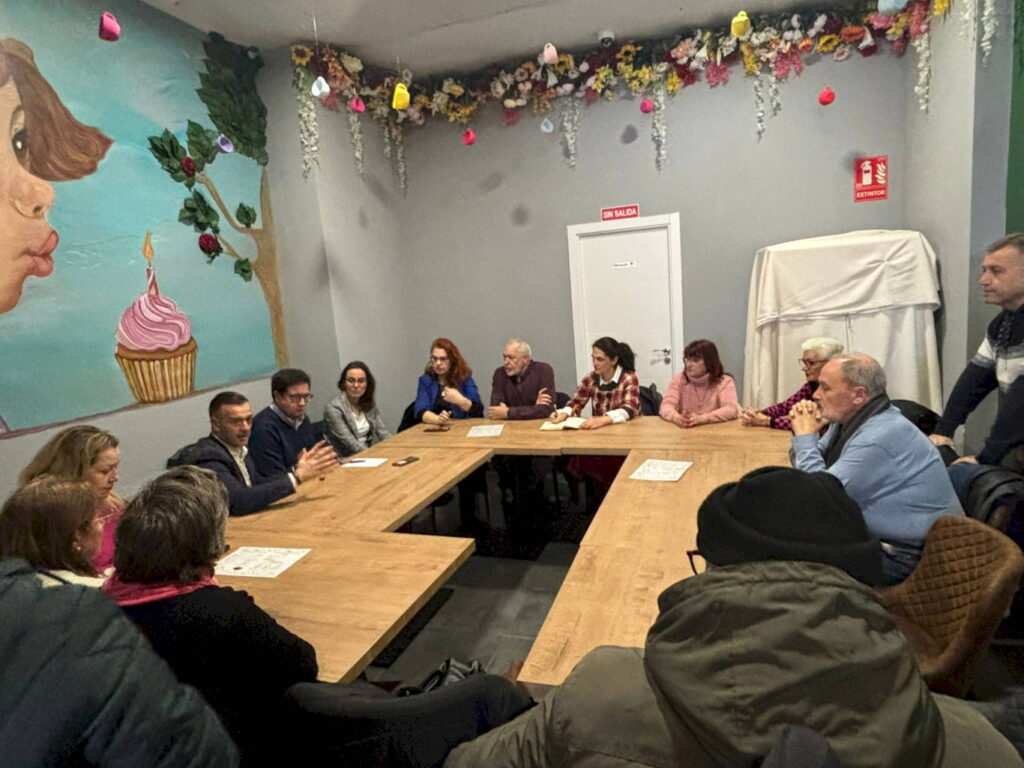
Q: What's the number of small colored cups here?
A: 12